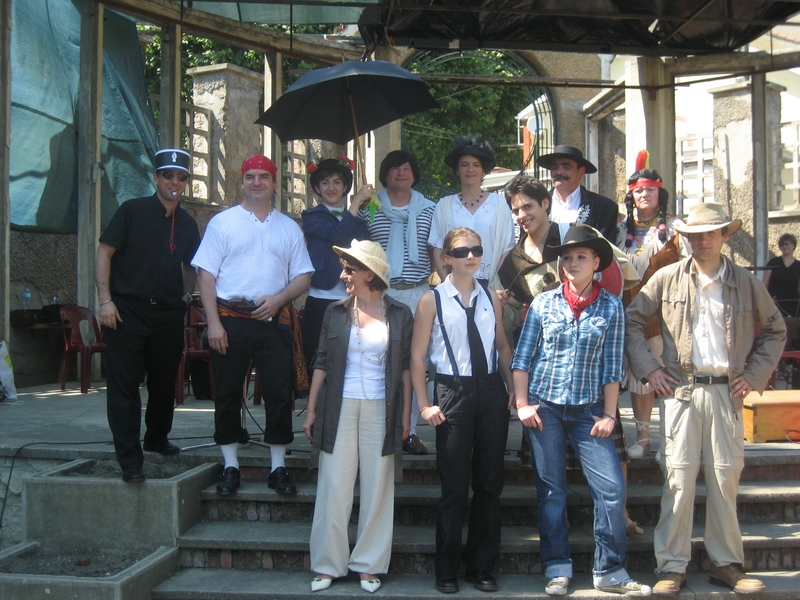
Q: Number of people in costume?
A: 12